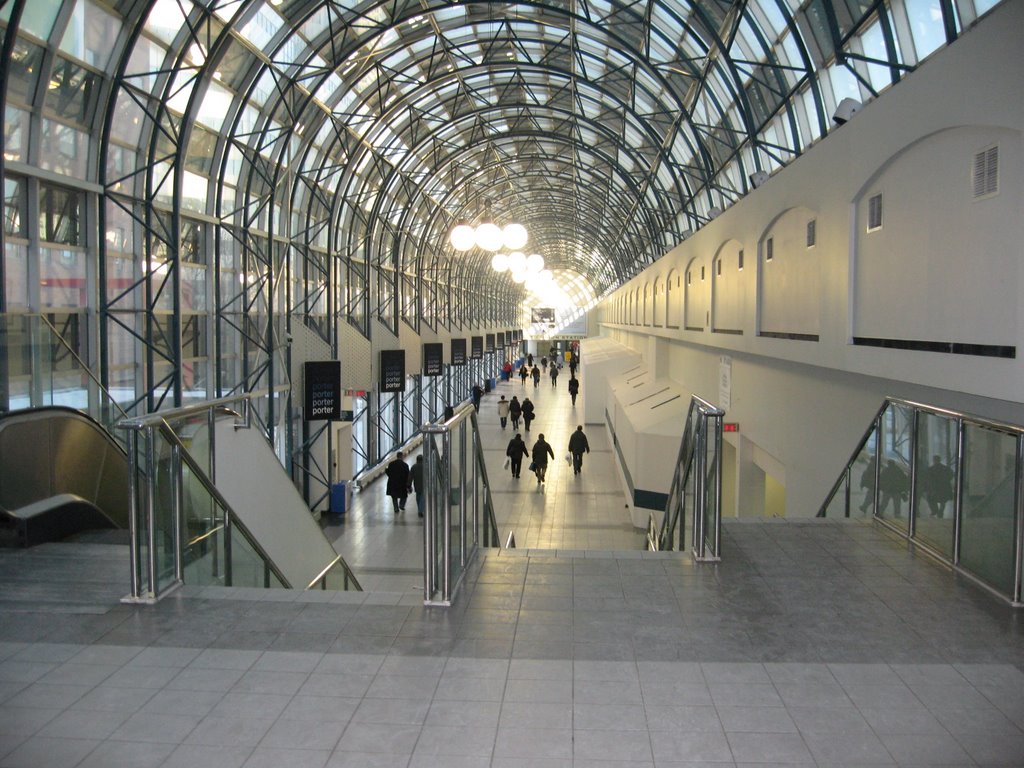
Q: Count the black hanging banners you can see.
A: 10